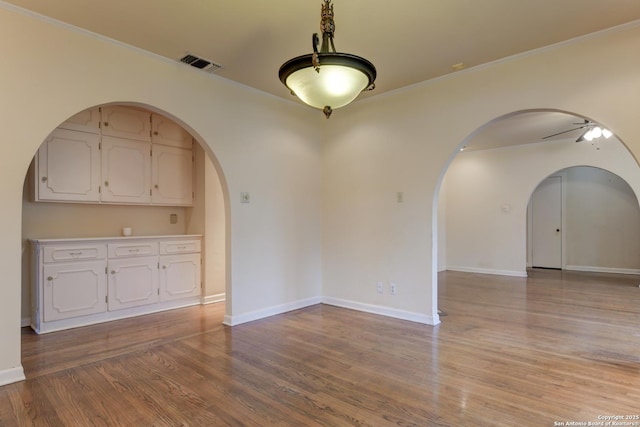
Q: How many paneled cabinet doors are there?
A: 9